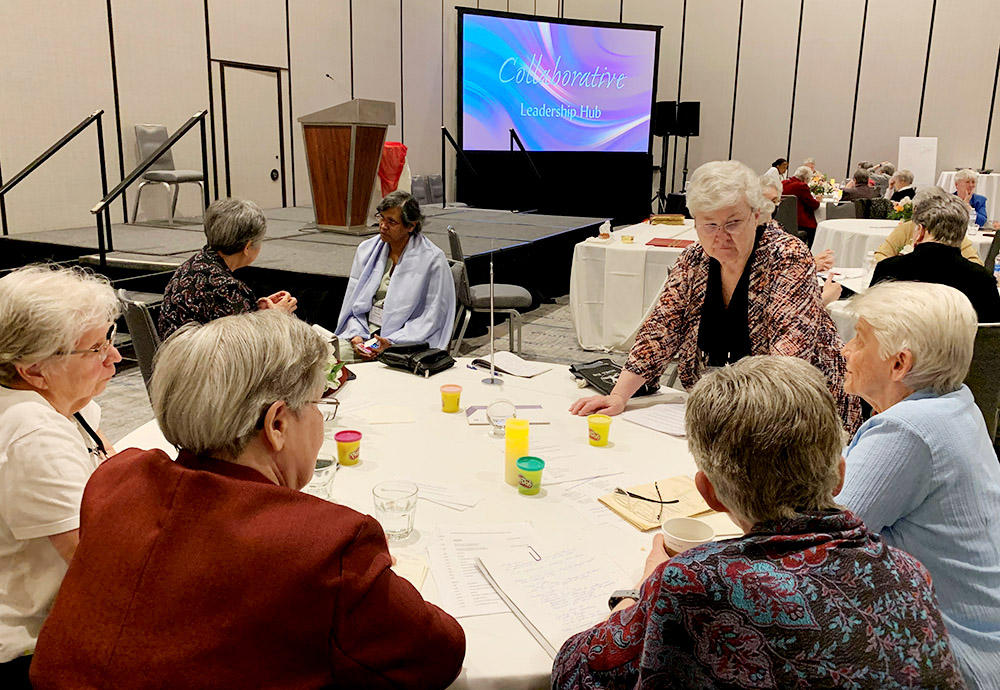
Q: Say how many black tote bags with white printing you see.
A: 1